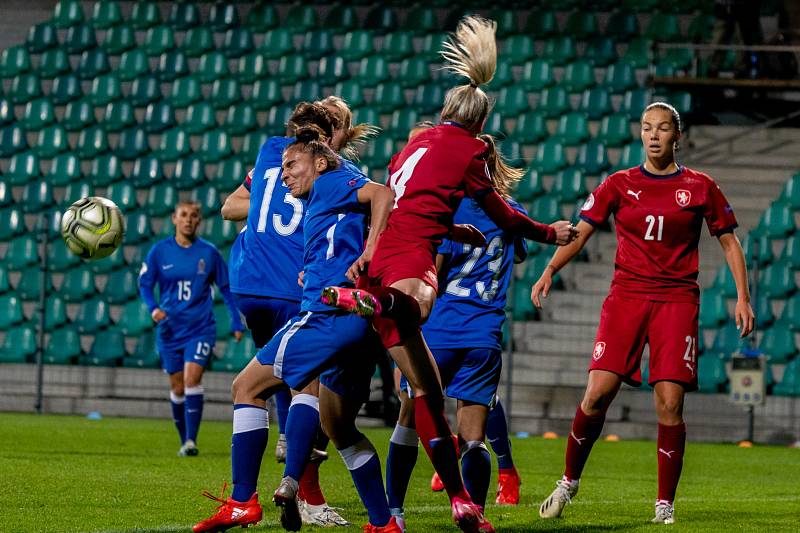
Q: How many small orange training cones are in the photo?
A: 3